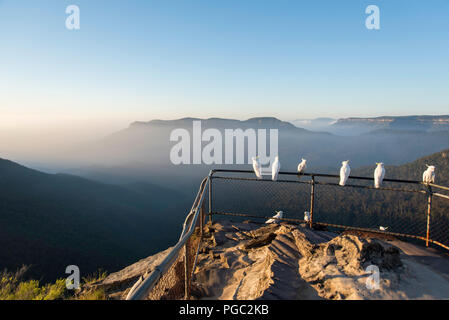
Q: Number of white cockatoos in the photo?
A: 9